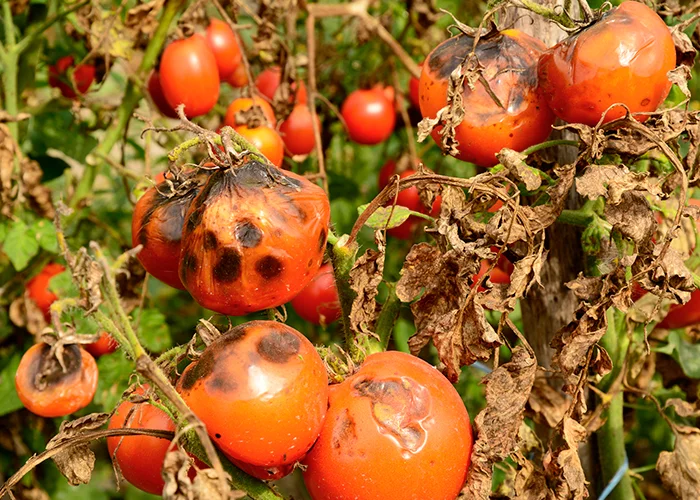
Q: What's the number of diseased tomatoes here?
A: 7